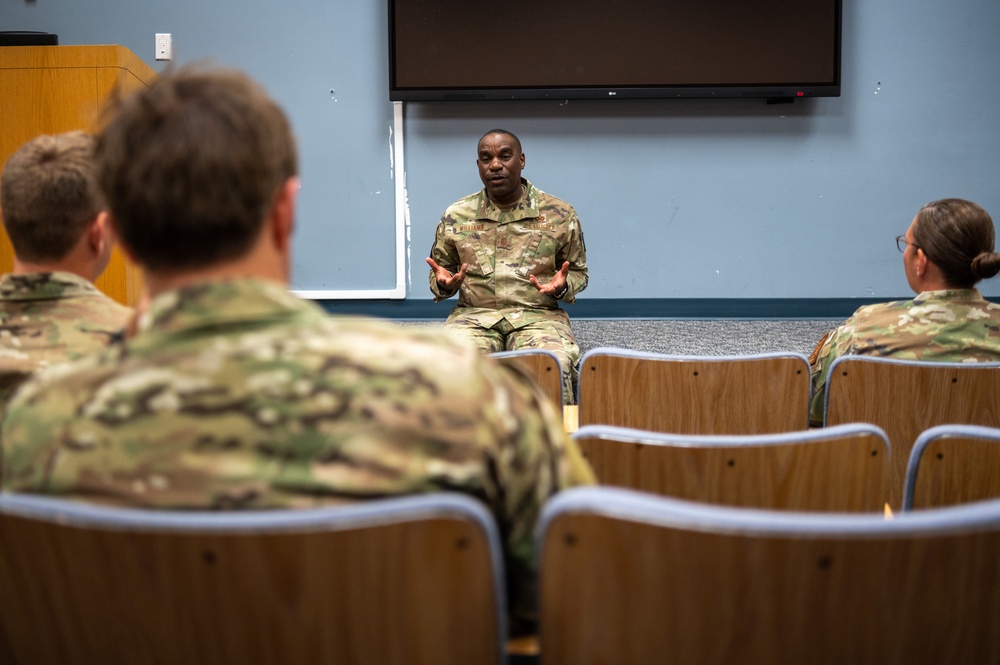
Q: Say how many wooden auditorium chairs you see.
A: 7